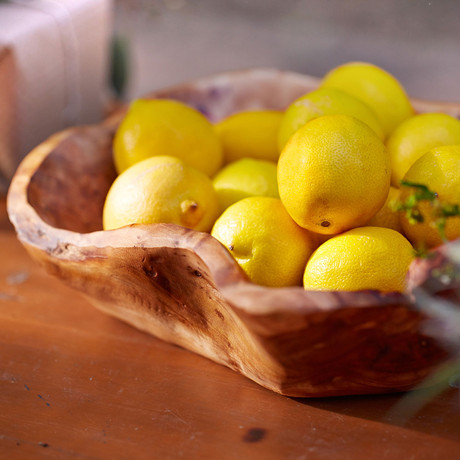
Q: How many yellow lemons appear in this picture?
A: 12